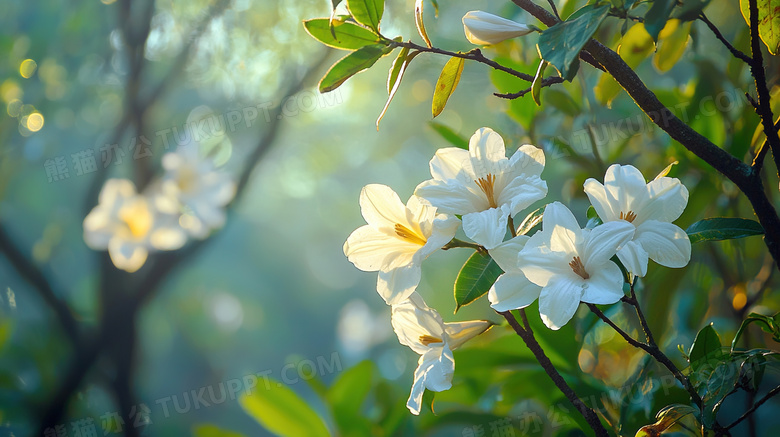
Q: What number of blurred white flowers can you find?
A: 2